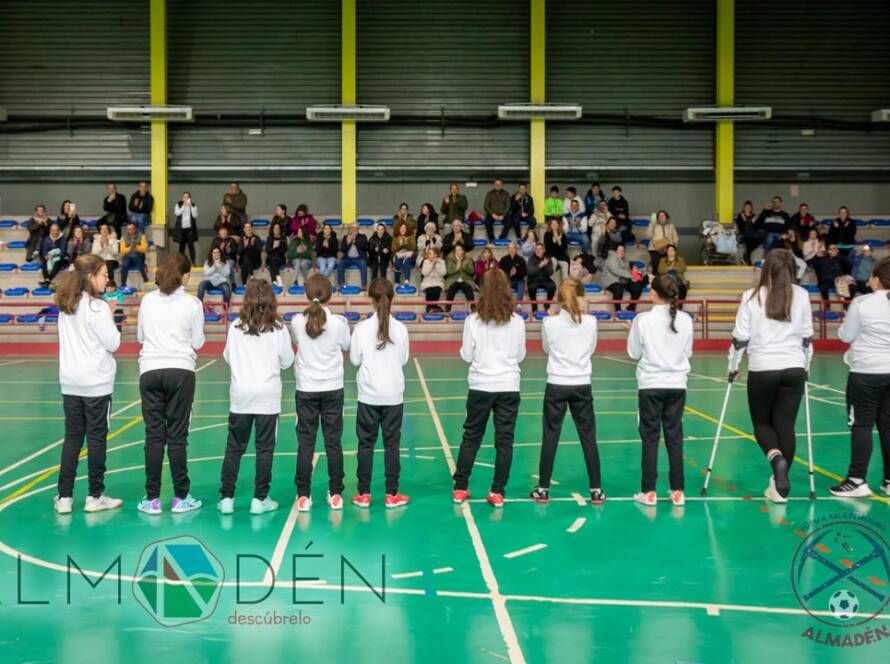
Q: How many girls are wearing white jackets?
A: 10